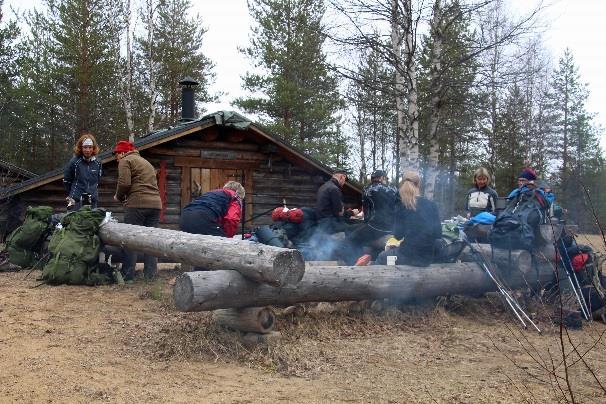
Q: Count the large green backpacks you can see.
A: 2